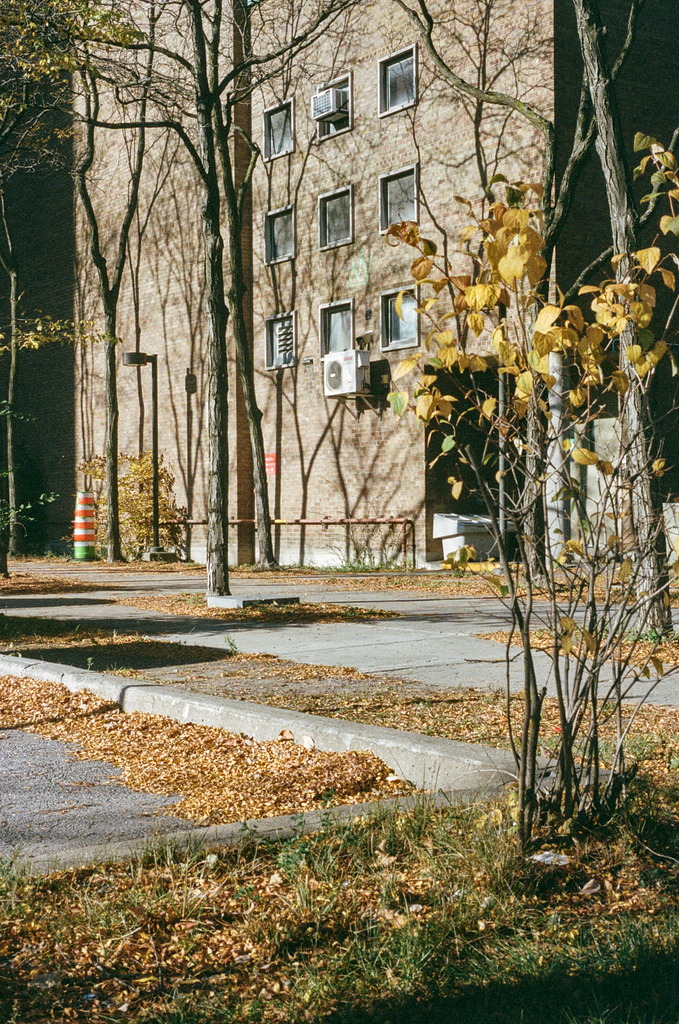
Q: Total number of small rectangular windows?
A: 9